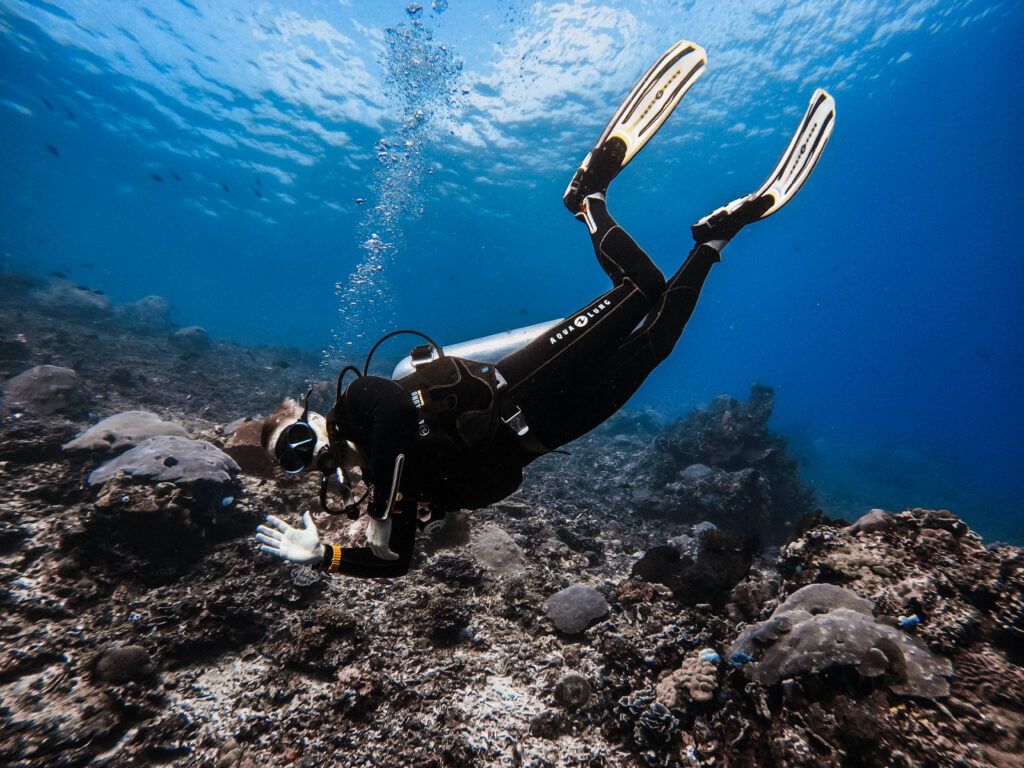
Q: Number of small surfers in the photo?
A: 0